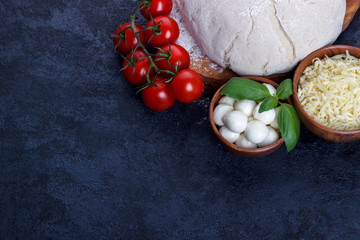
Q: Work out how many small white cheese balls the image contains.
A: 11